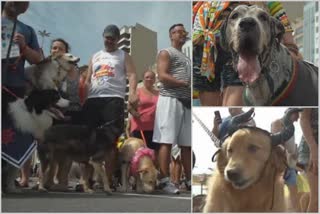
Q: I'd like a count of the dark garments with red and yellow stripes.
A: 1